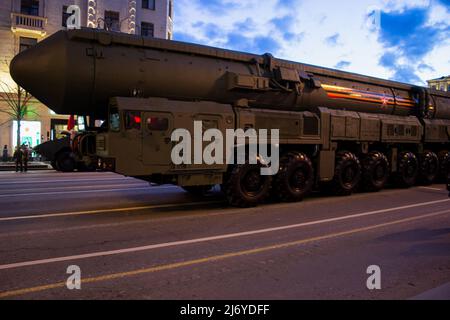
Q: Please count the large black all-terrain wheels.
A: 7